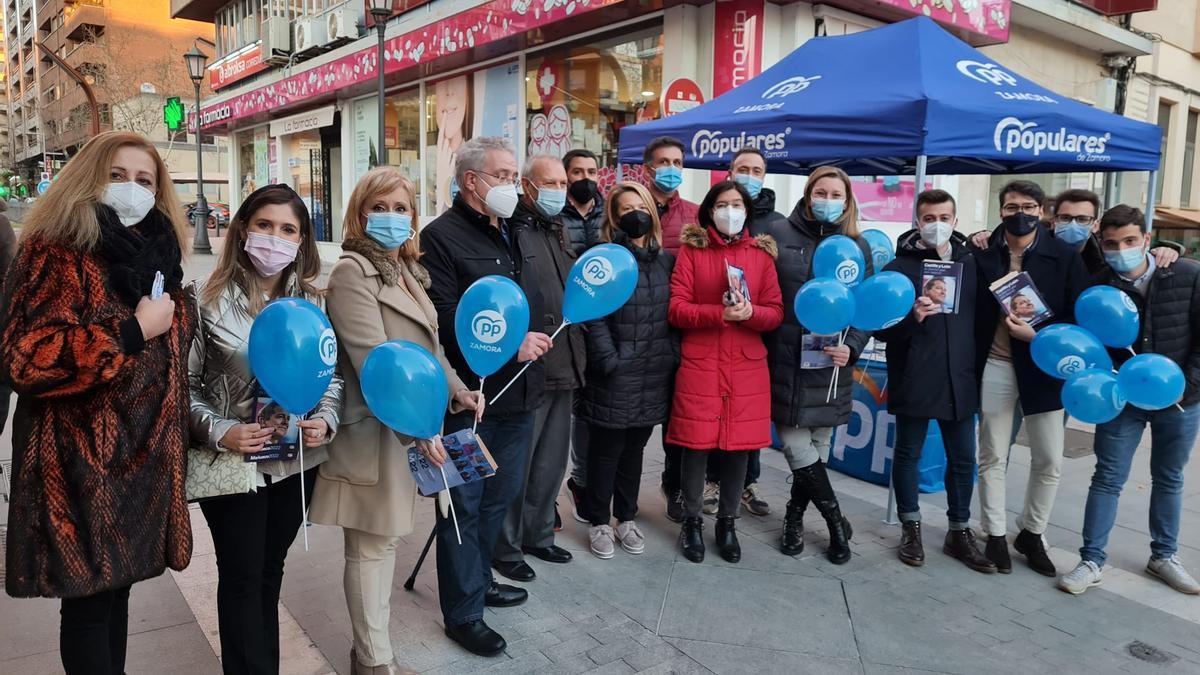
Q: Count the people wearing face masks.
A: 15